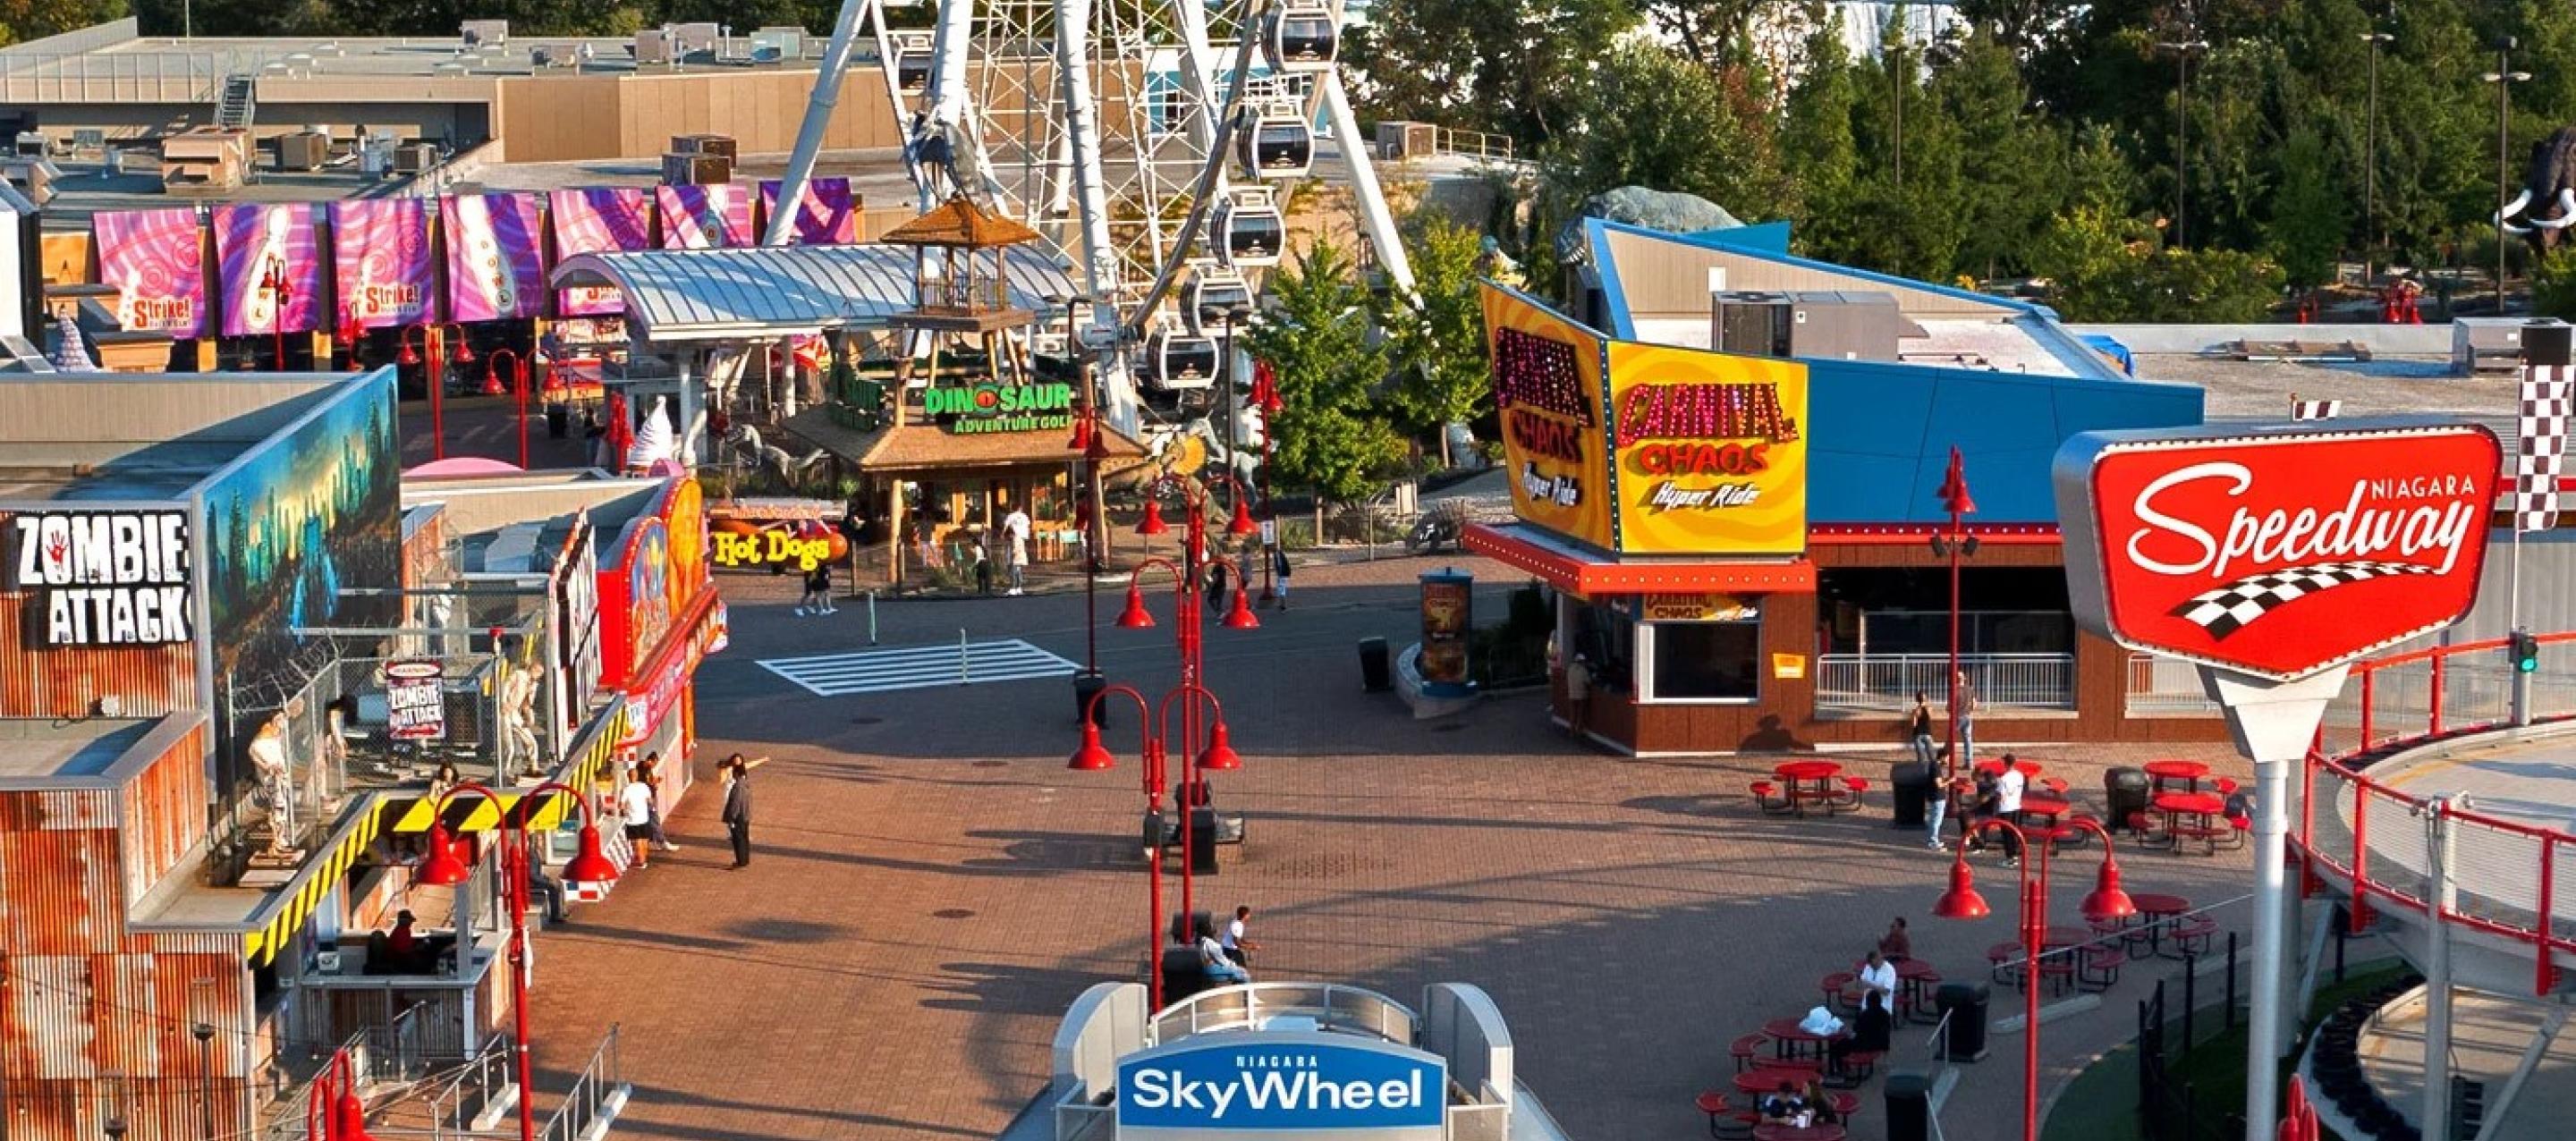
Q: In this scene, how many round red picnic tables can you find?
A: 11